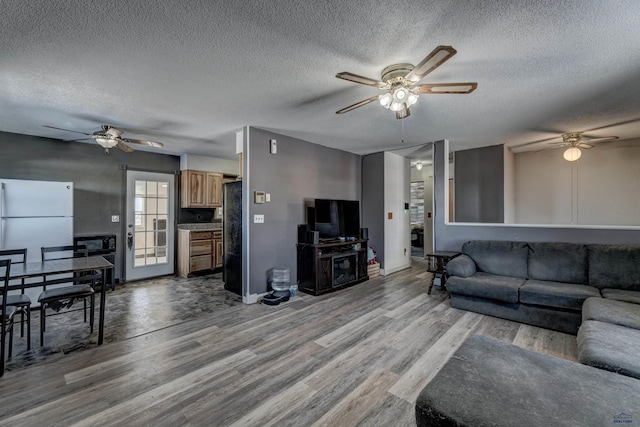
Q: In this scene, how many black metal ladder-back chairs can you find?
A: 3